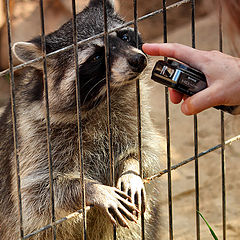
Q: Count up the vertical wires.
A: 8